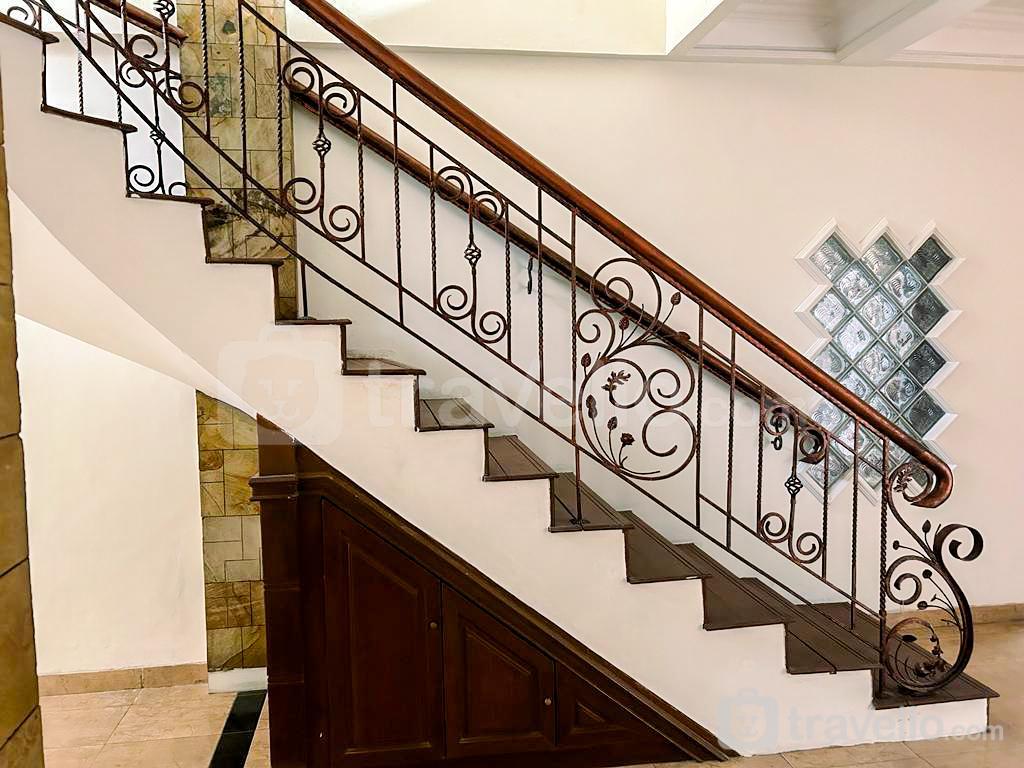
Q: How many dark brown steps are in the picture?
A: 13